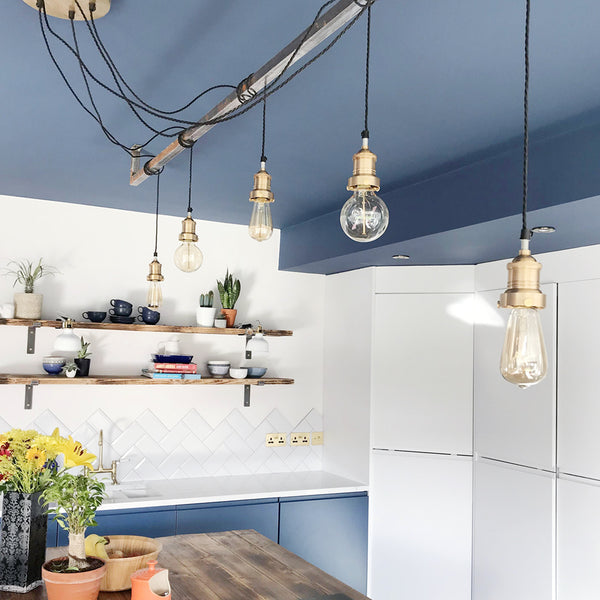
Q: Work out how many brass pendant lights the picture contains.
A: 5